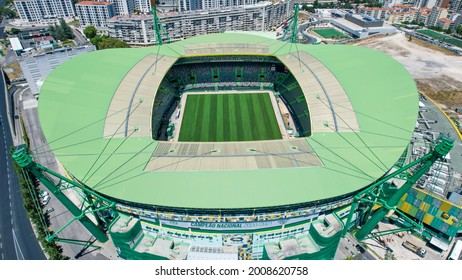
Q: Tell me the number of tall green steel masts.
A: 4